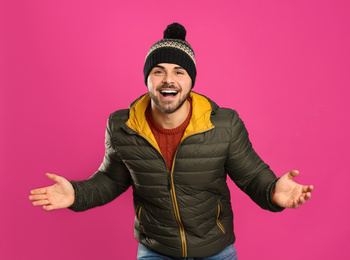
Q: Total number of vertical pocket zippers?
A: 2